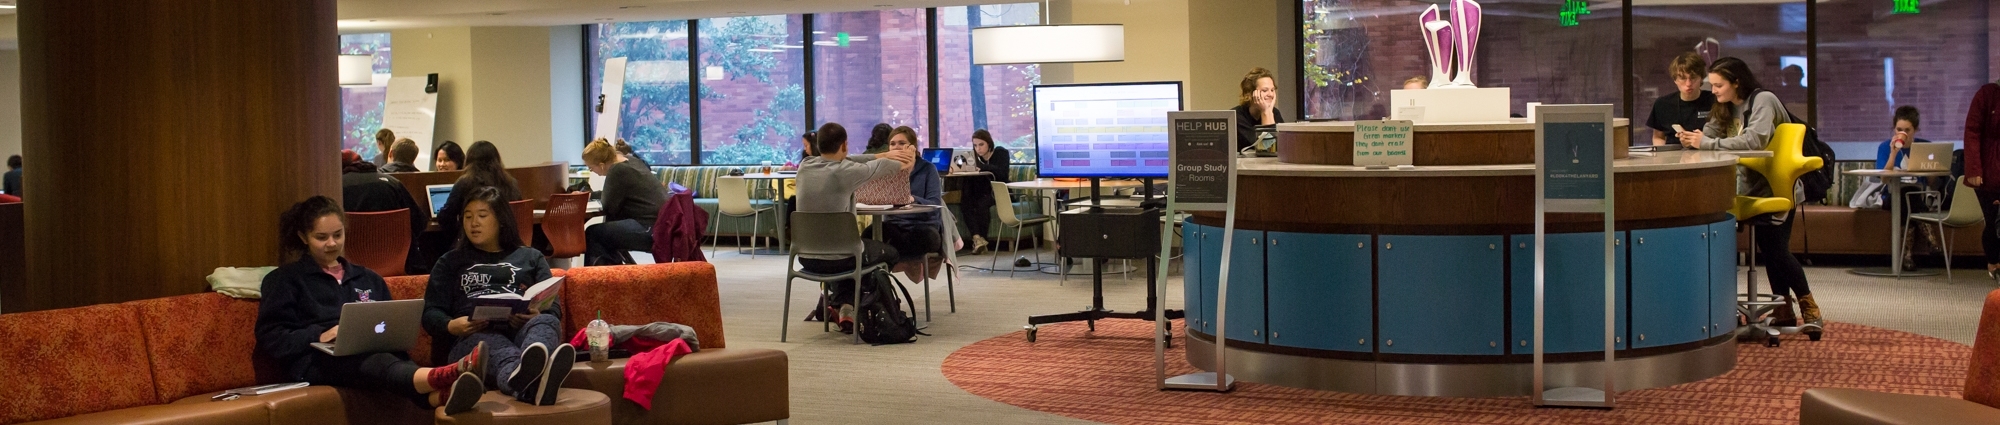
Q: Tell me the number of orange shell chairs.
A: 3